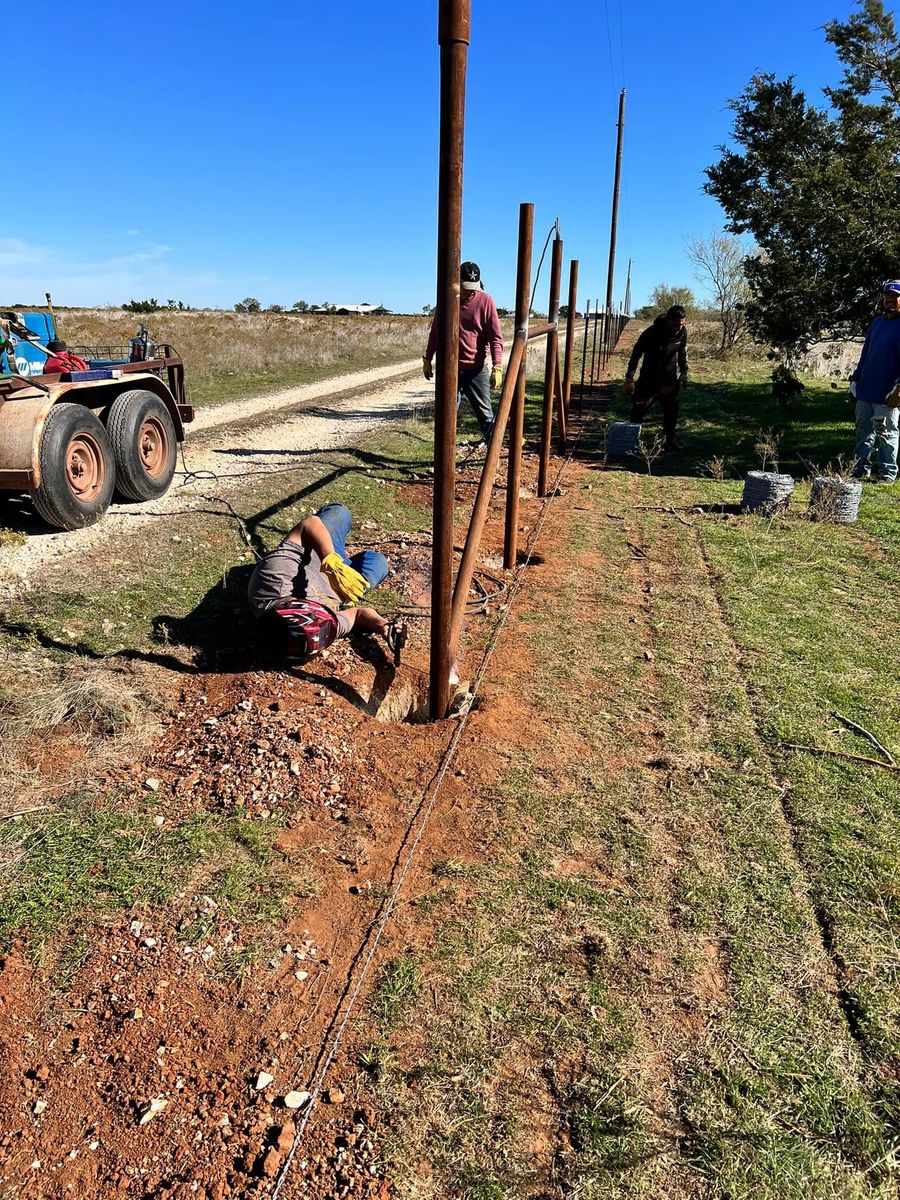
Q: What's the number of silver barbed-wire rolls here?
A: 3